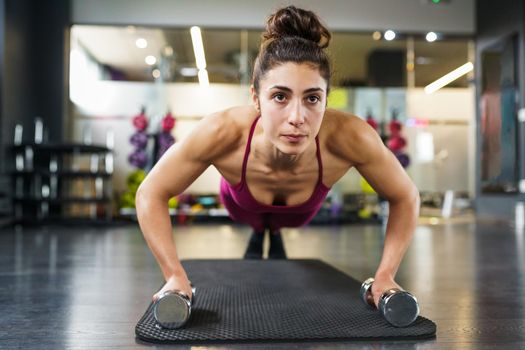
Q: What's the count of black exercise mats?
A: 1